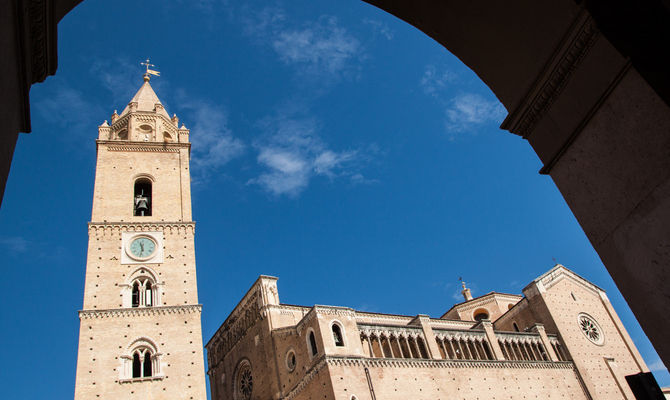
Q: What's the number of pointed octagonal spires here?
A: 1